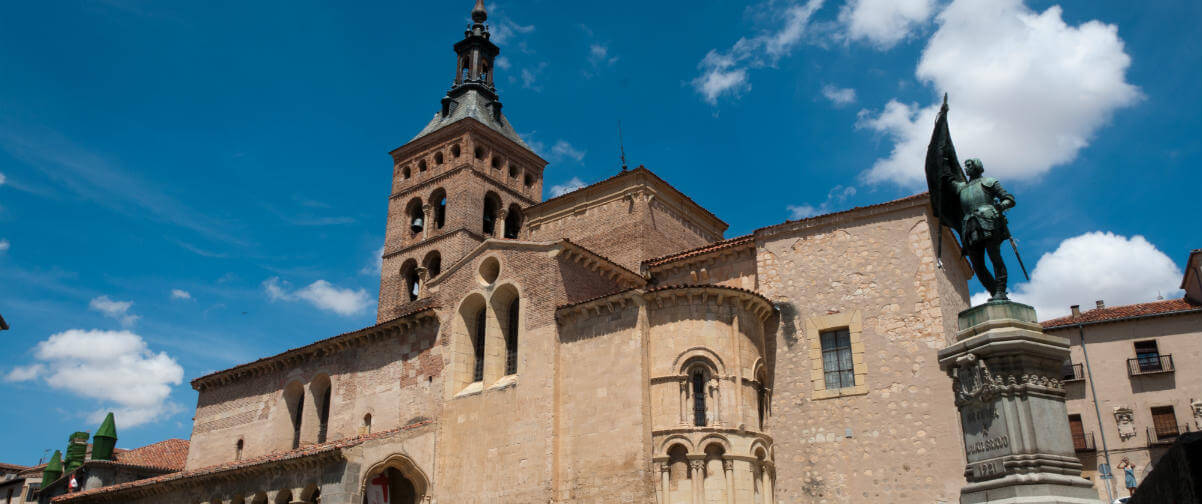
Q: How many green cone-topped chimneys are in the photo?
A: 2